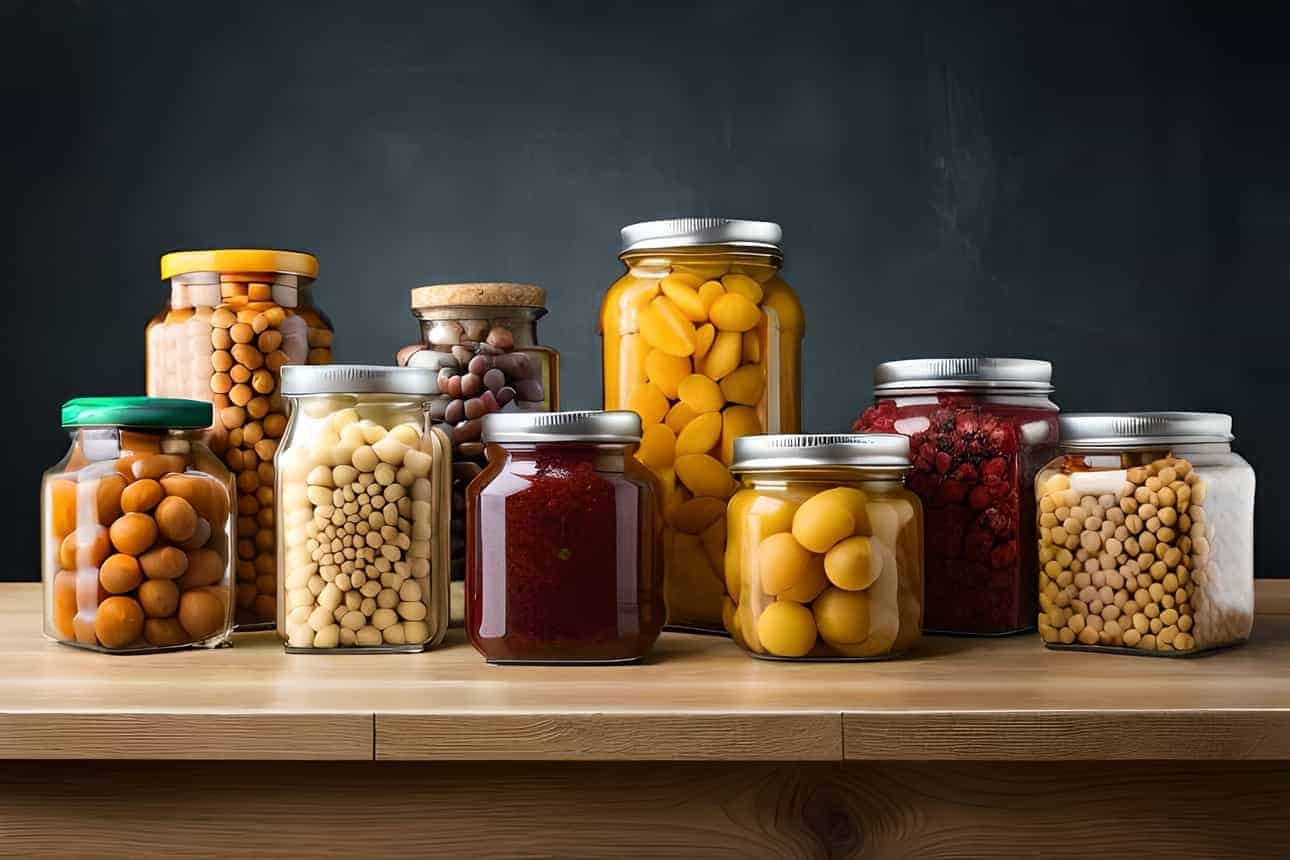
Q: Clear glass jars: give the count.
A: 9